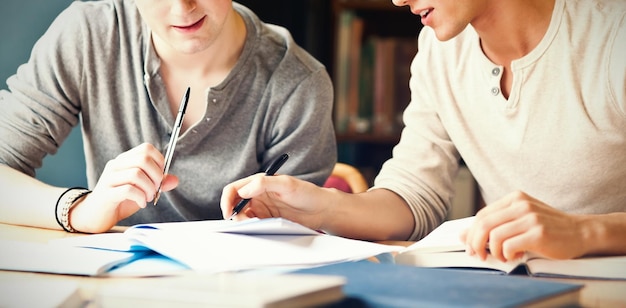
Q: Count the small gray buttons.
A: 2